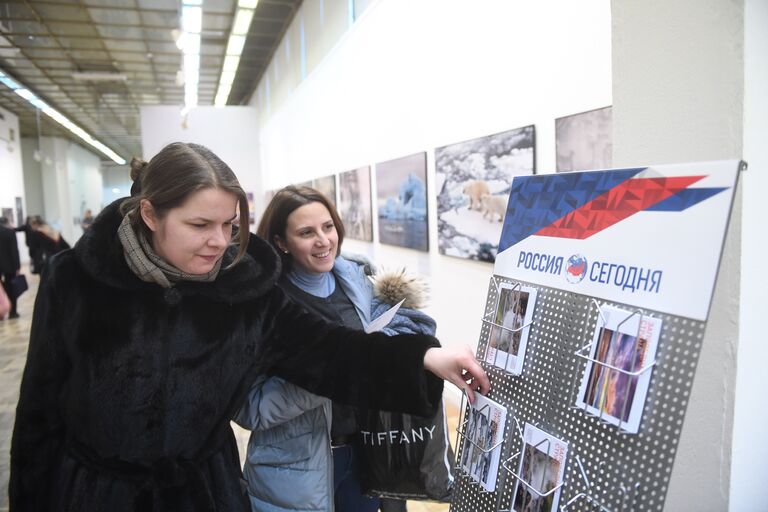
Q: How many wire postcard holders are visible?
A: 5